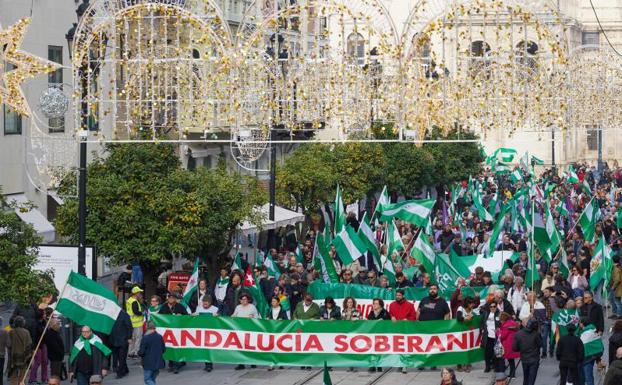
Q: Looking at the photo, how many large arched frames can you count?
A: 3